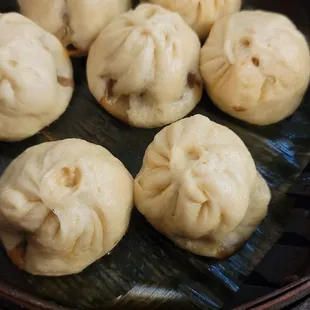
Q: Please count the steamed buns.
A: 7